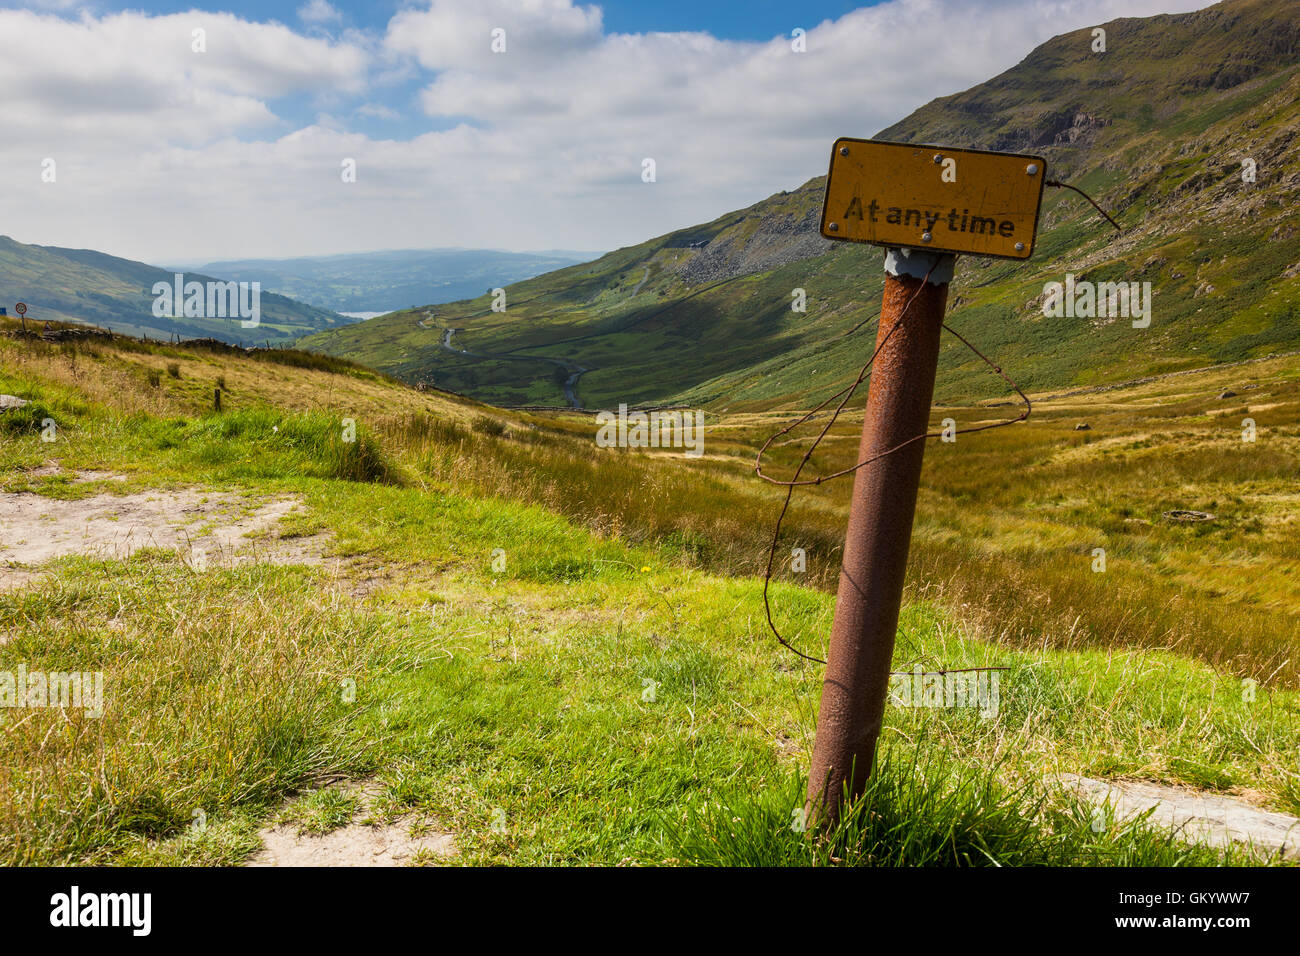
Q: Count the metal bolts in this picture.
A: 6